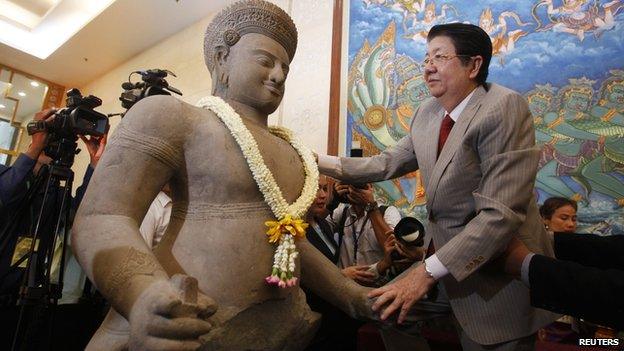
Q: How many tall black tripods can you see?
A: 1